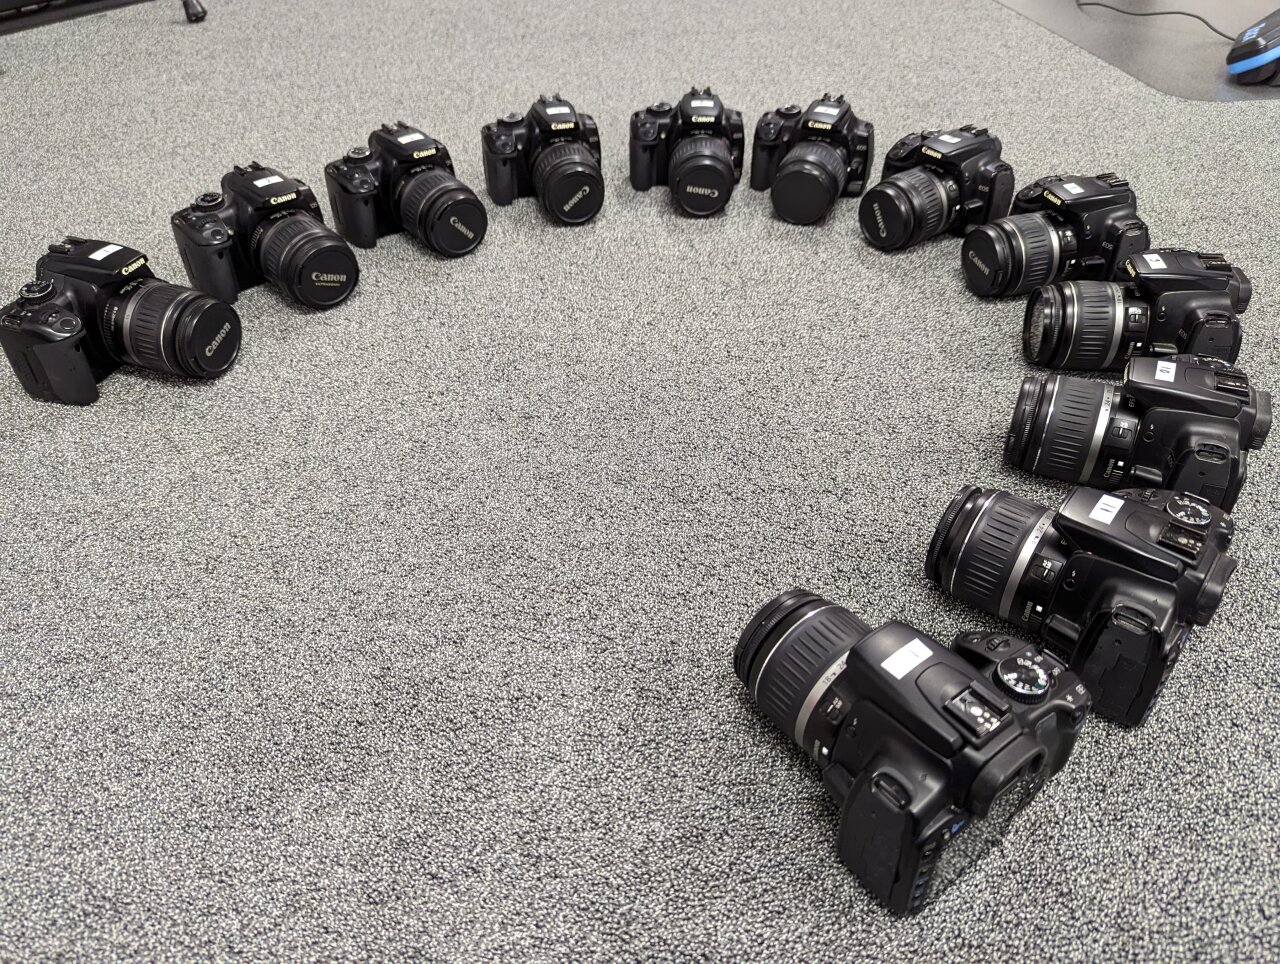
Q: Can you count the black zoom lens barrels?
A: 12